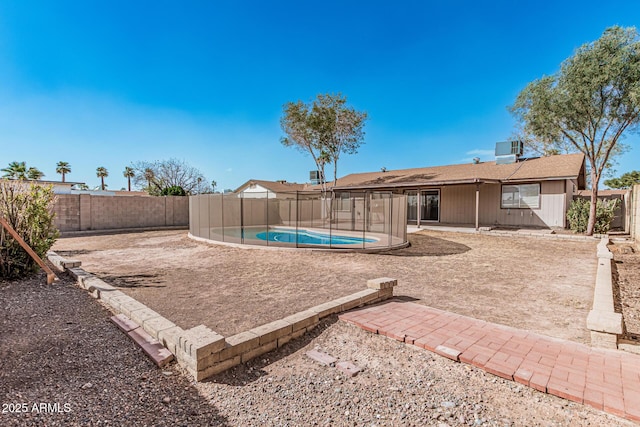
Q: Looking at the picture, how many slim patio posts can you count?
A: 2